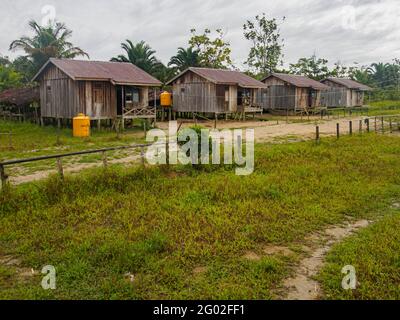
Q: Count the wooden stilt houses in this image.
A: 4